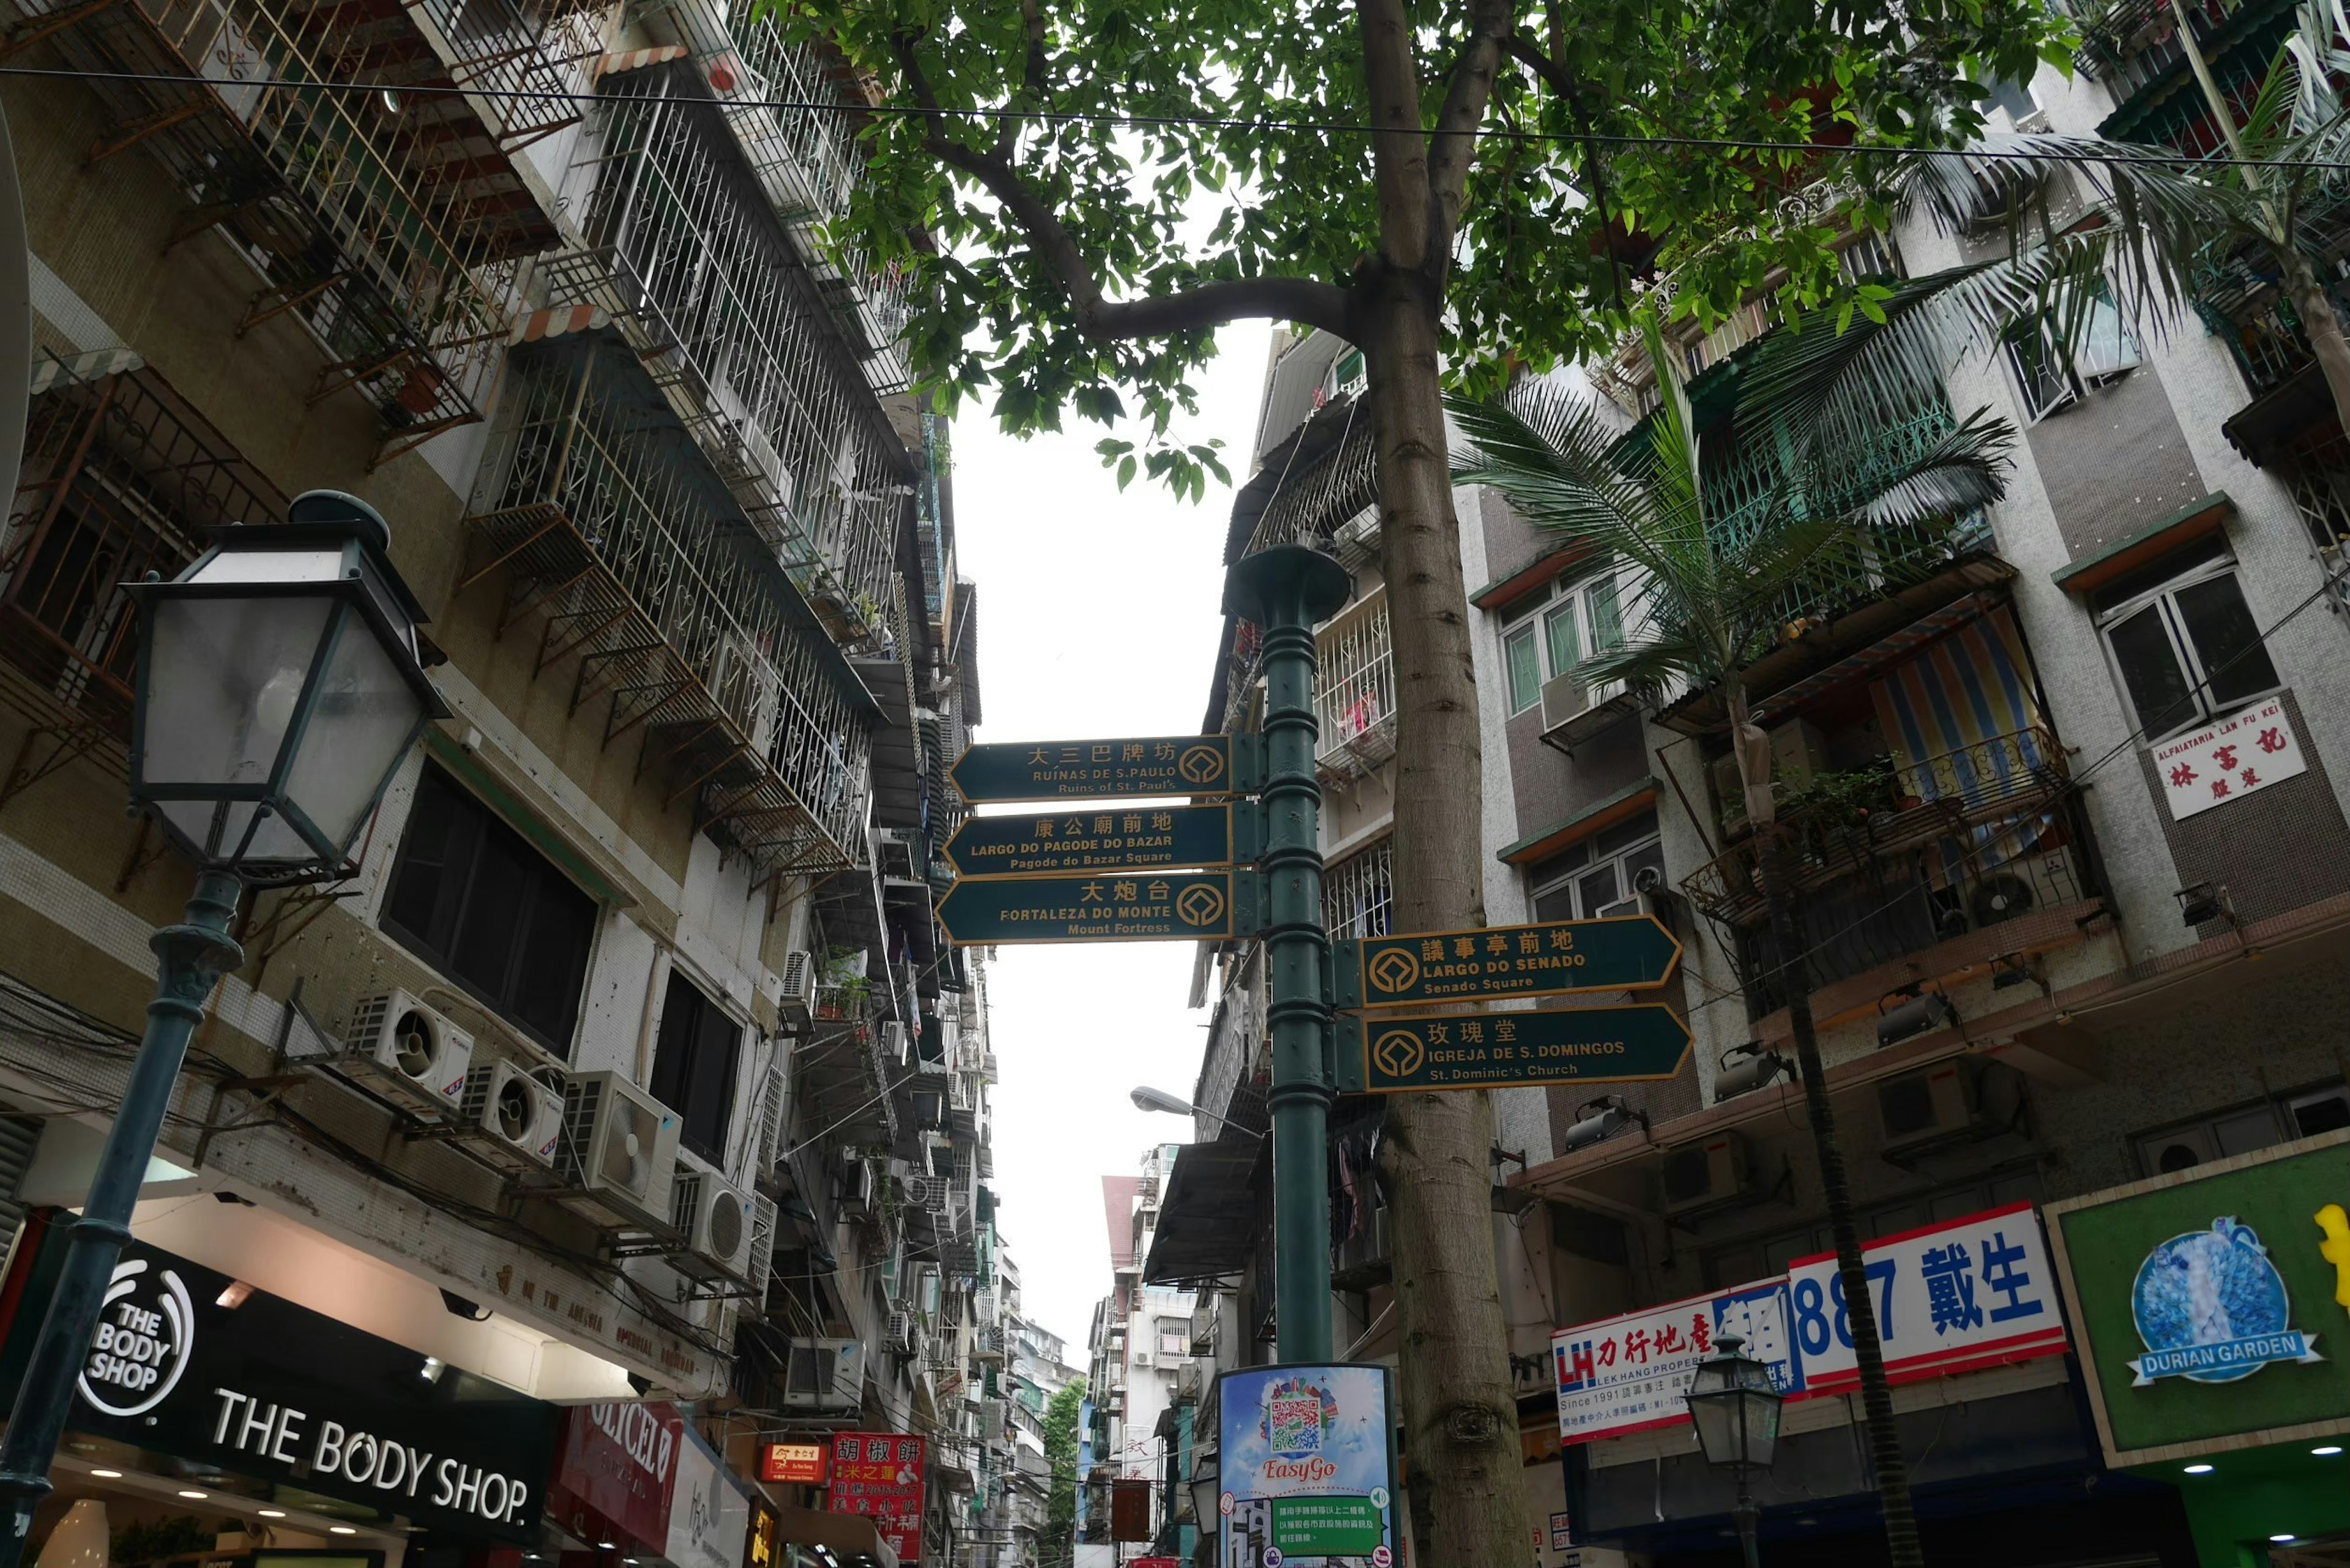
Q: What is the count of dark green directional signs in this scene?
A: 5